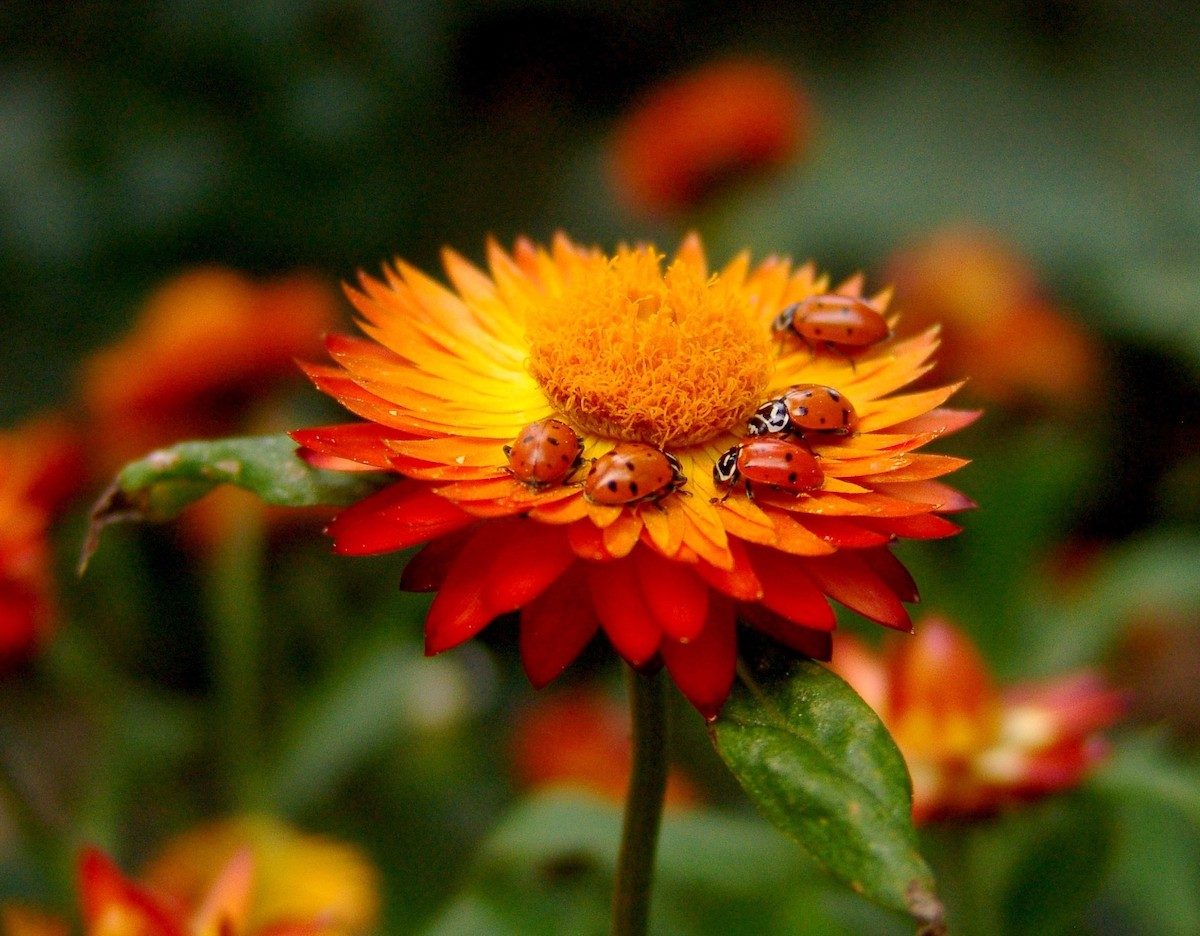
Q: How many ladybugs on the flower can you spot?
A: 5